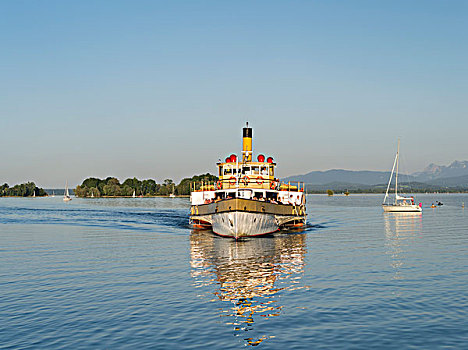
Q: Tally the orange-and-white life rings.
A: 5